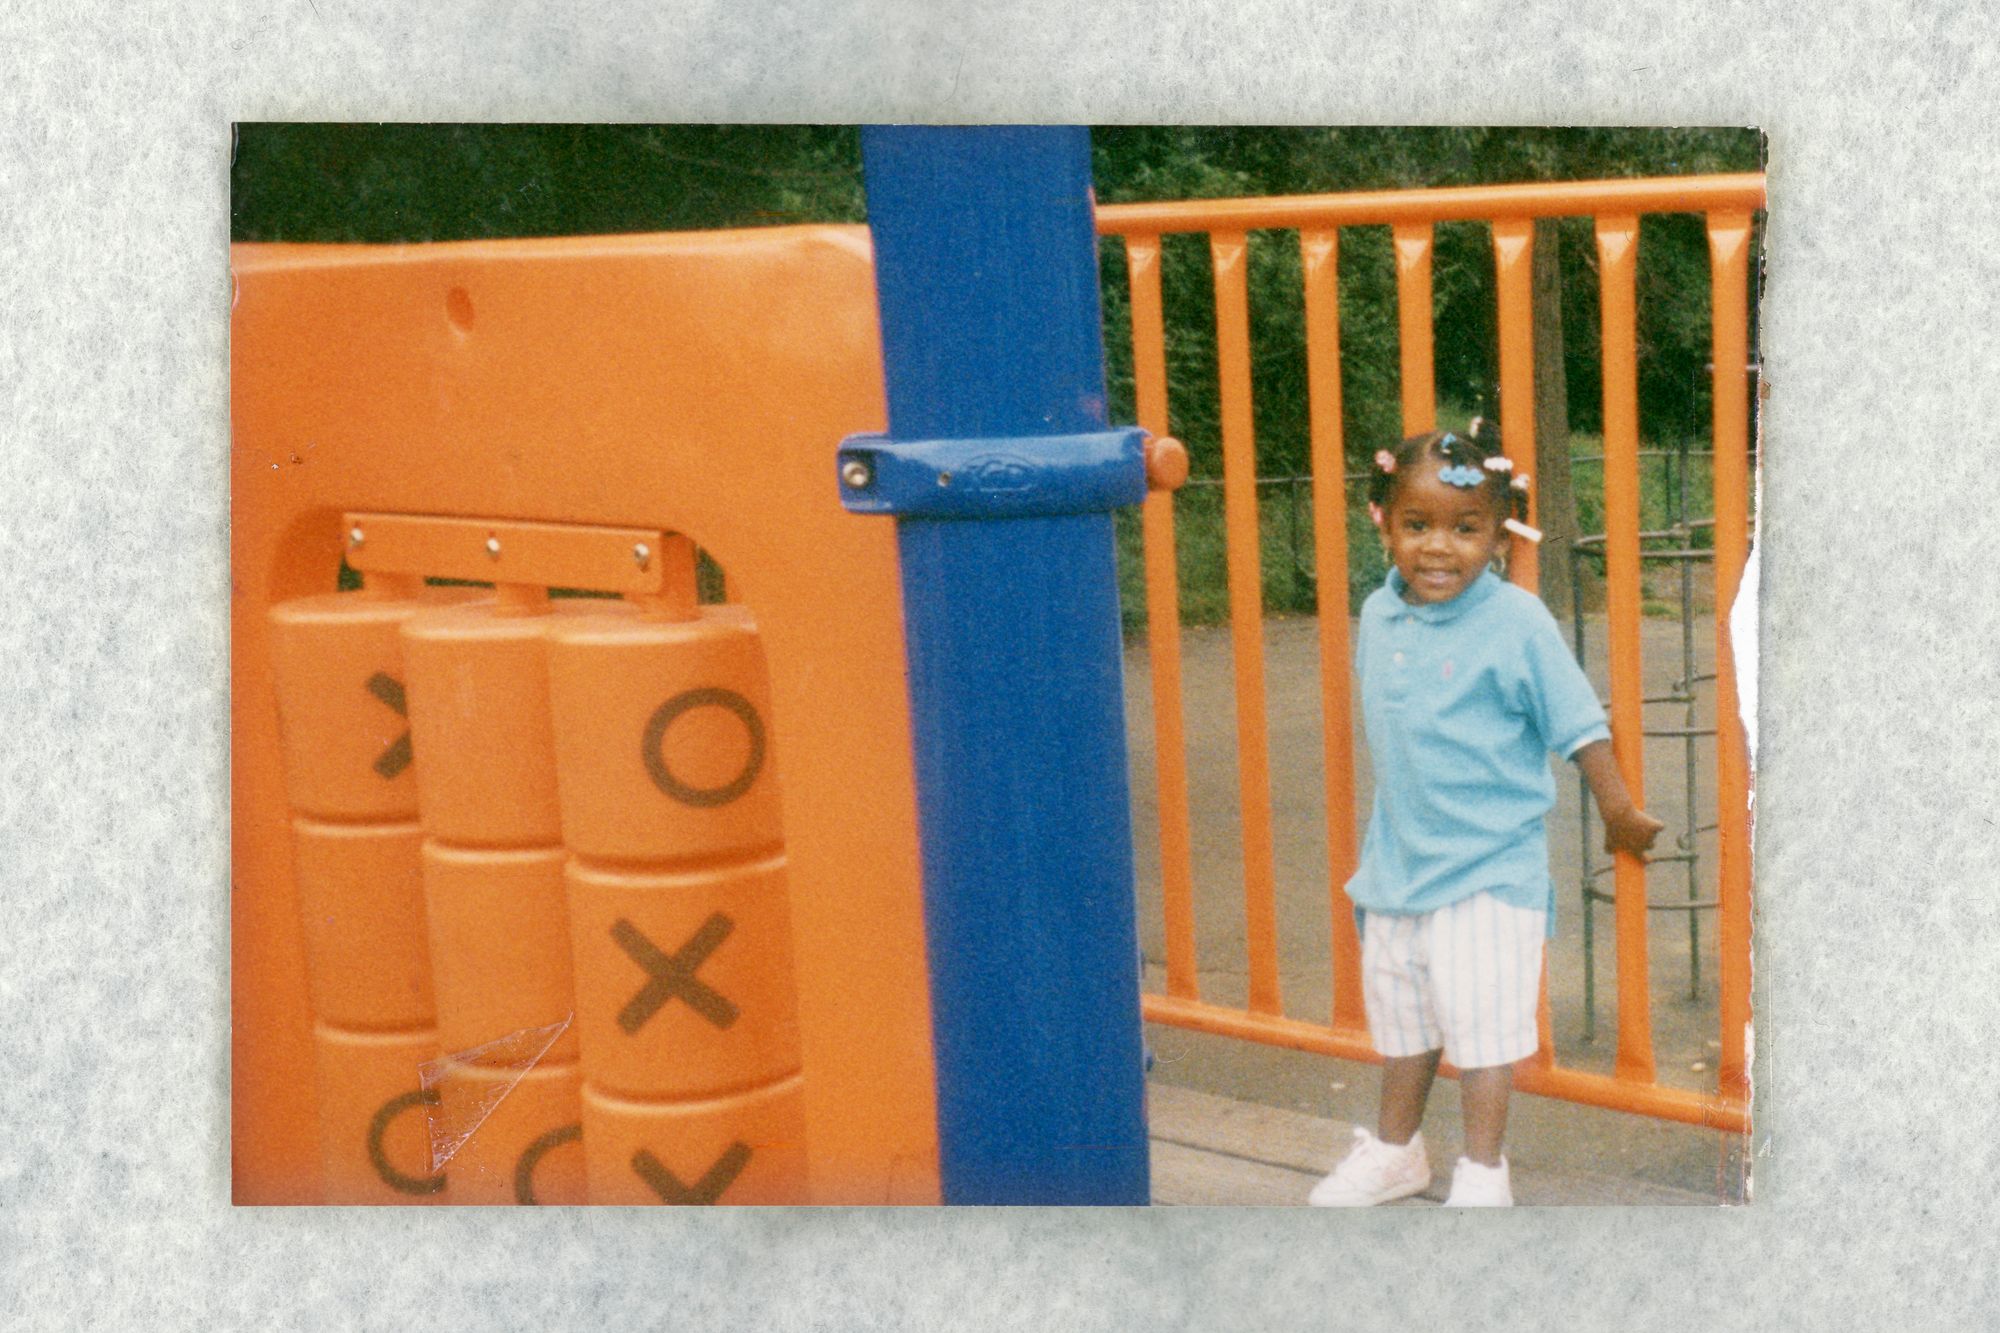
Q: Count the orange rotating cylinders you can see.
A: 9